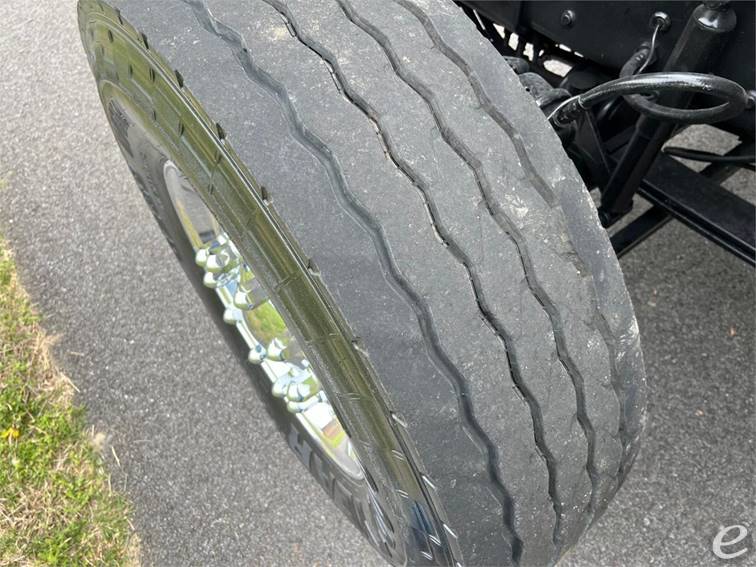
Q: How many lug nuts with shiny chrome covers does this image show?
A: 10